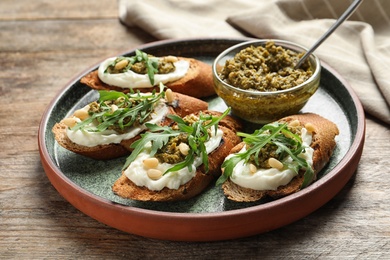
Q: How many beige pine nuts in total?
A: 13